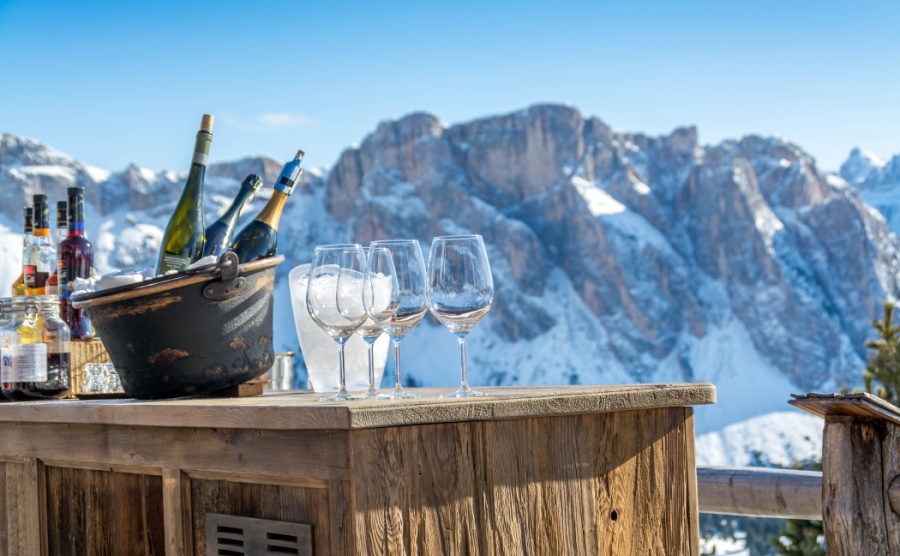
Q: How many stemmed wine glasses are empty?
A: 4